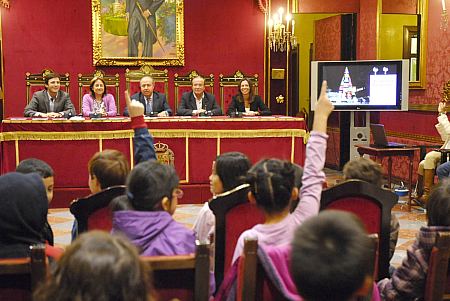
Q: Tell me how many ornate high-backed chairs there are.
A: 5